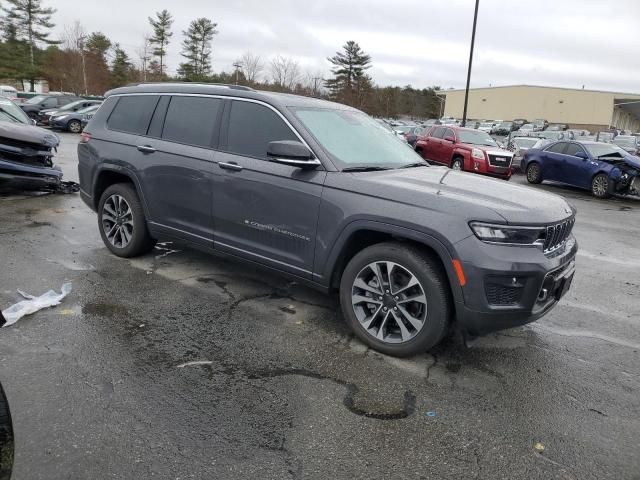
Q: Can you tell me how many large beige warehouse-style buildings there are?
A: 1